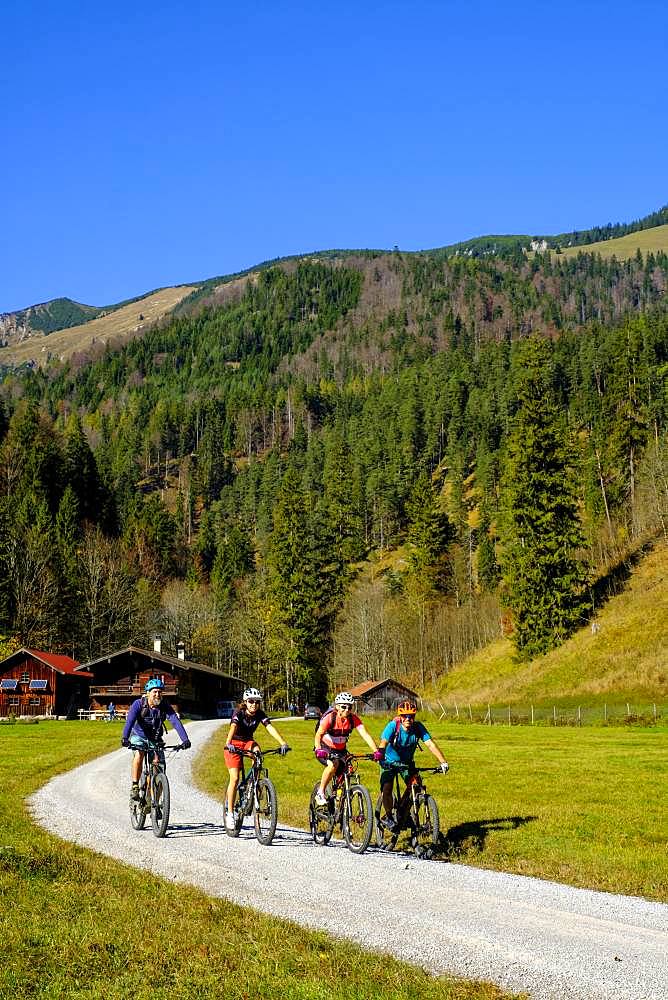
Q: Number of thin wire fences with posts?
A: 1